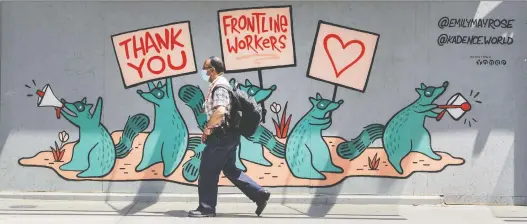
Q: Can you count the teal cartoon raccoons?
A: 5